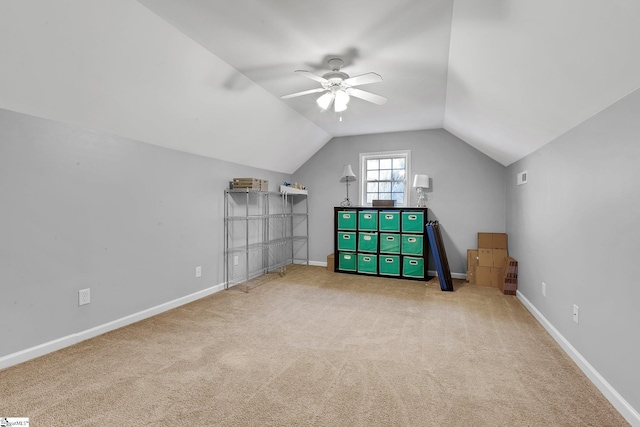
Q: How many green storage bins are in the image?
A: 12